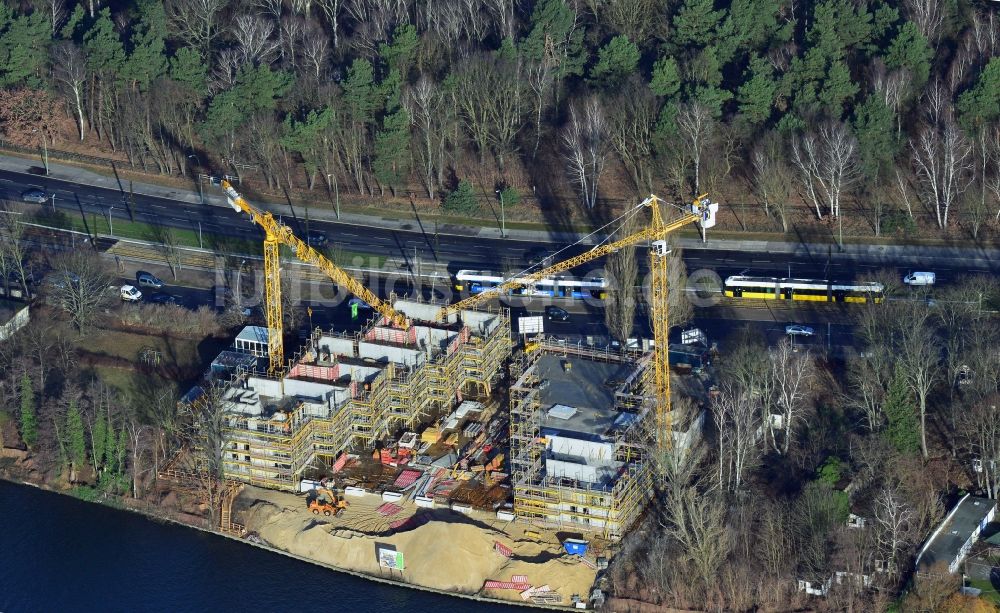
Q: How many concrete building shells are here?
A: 2